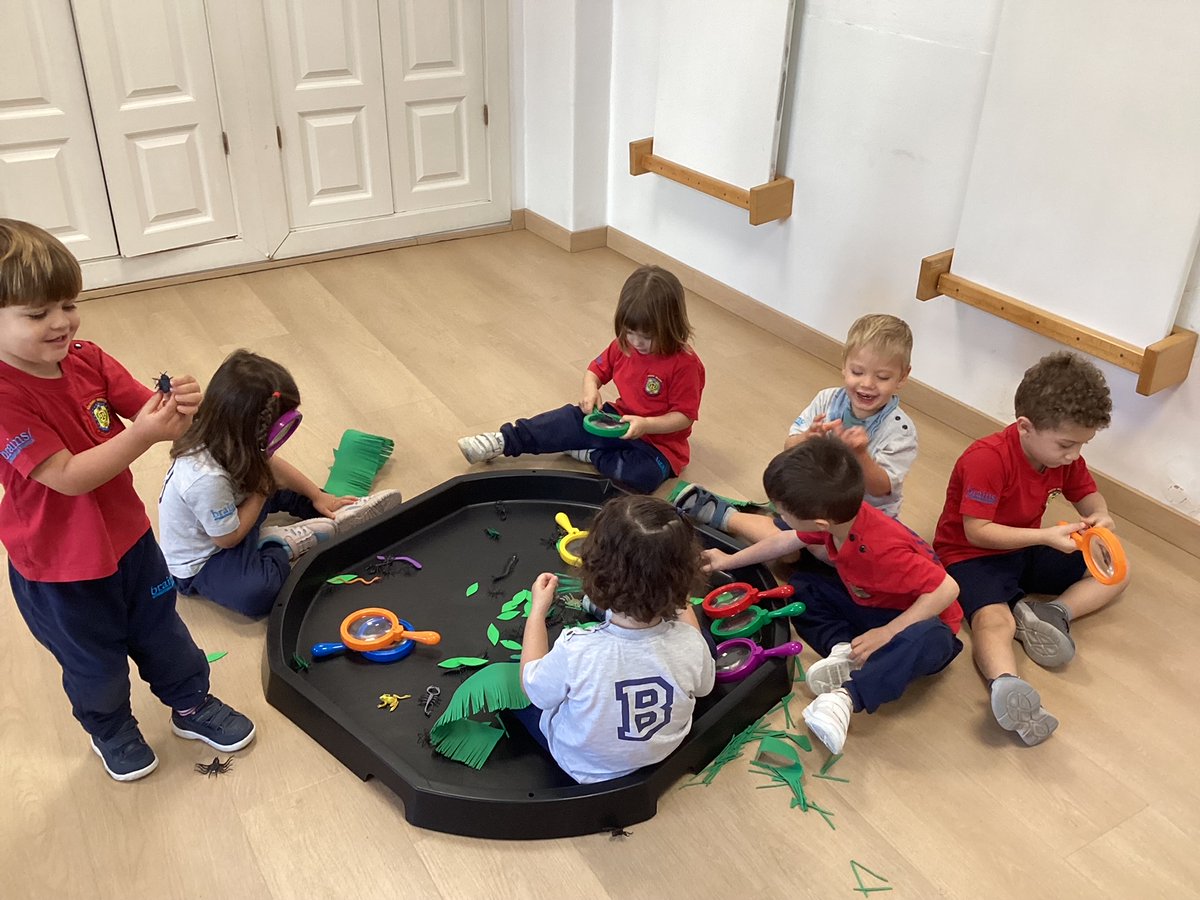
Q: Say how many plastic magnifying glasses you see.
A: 9